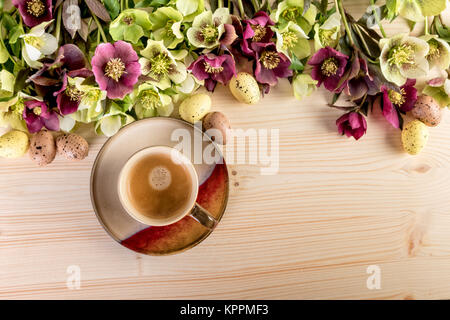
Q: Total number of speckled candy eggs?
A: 8